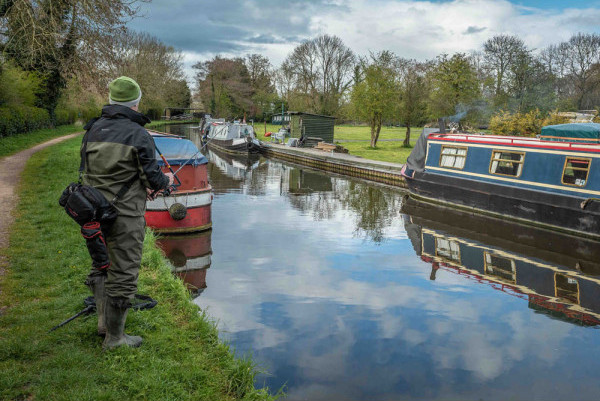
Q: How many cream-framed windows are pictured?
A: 3